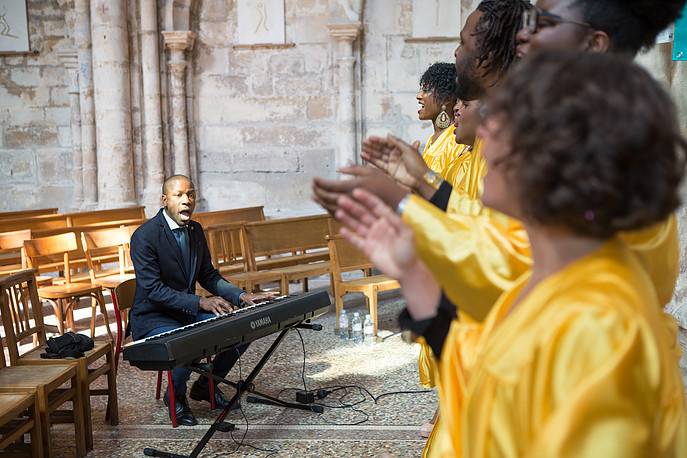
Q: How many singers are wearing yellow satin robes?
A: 5